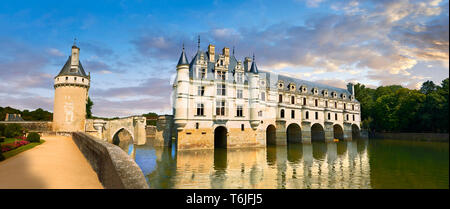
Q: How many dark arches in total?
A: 6